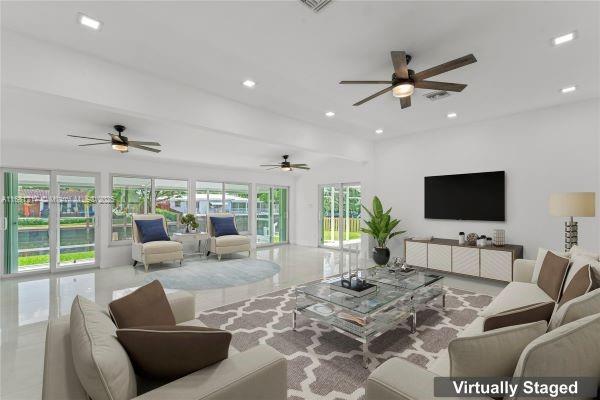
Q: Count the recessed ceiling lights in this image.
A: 7